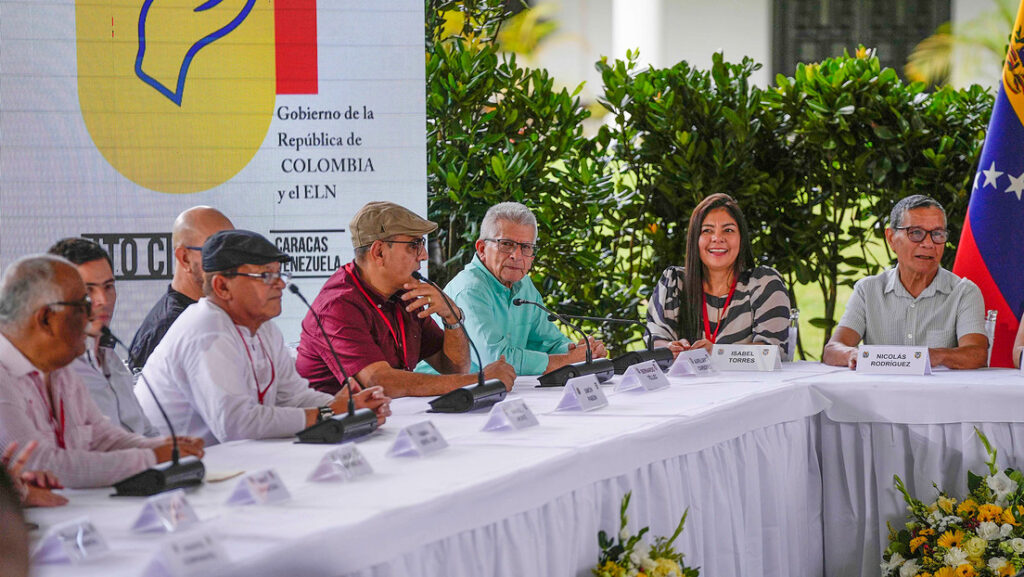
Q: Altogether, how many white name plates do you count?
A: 12